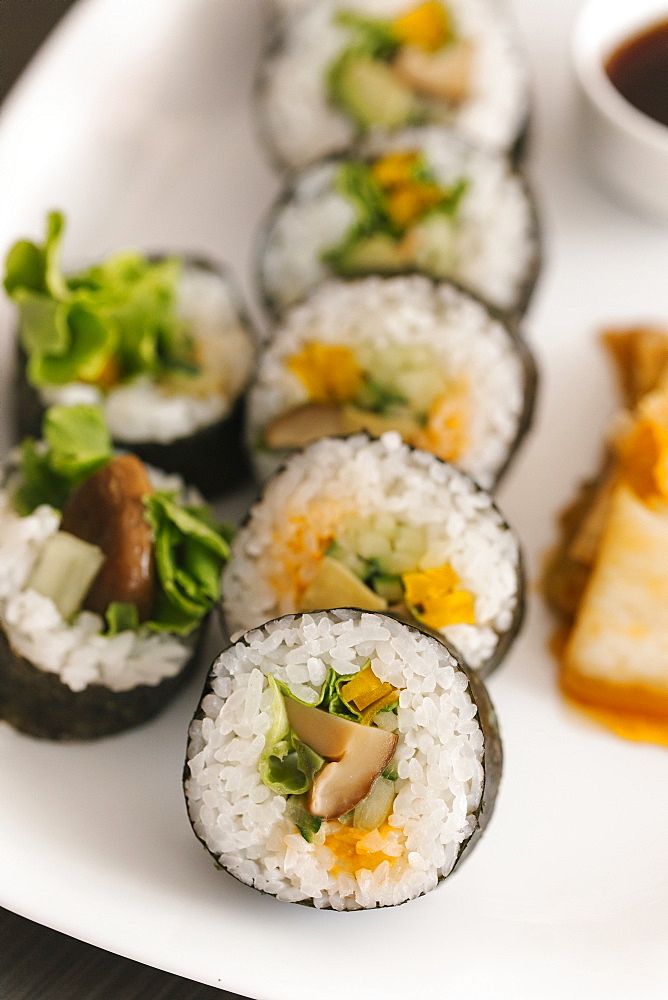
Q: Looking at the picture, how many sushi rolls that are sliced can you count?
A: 7